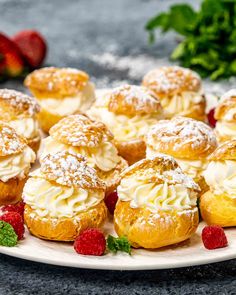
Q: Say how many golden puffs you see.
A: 11